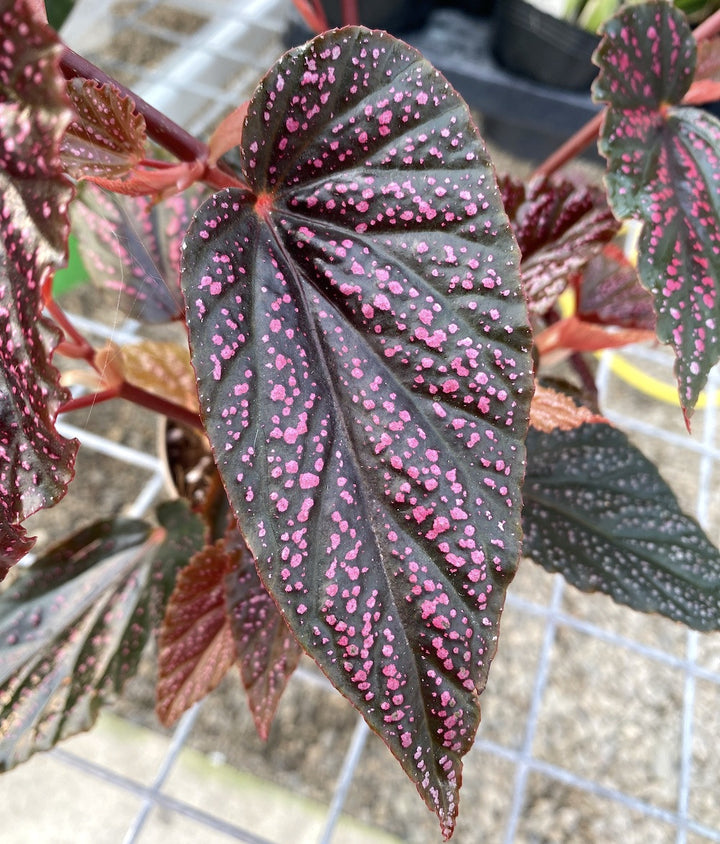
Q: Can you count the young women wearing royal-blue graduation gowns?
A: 0